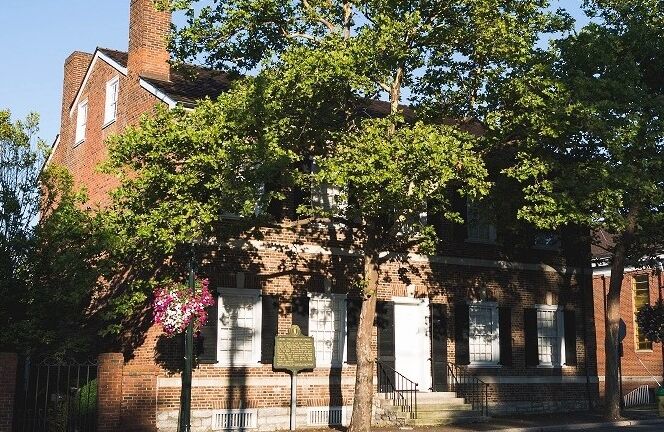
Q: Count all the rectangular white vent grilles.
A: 2